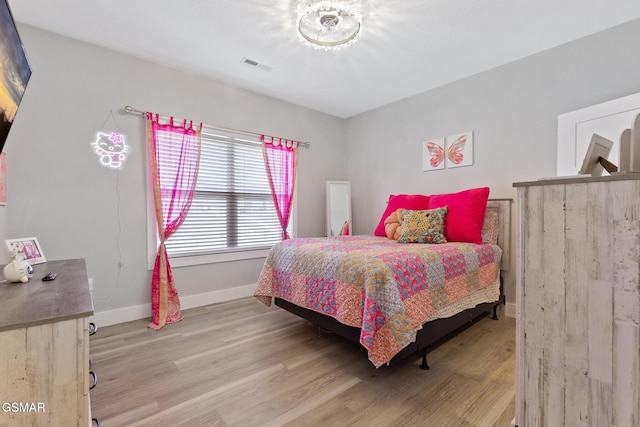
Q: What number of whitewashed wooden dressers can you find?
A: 2